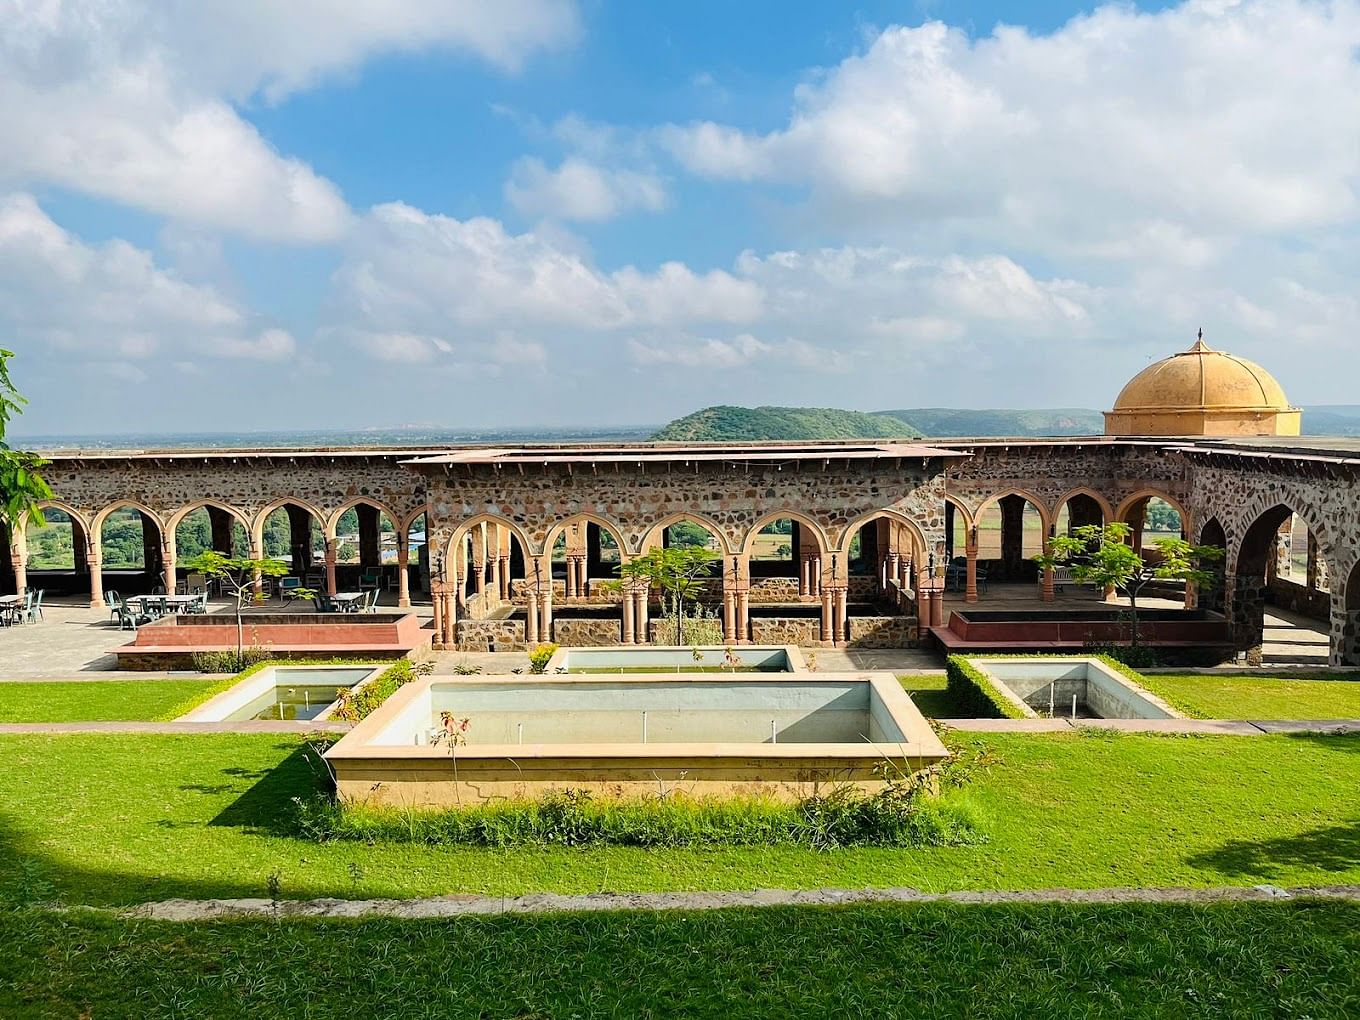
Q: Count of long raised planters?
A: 2